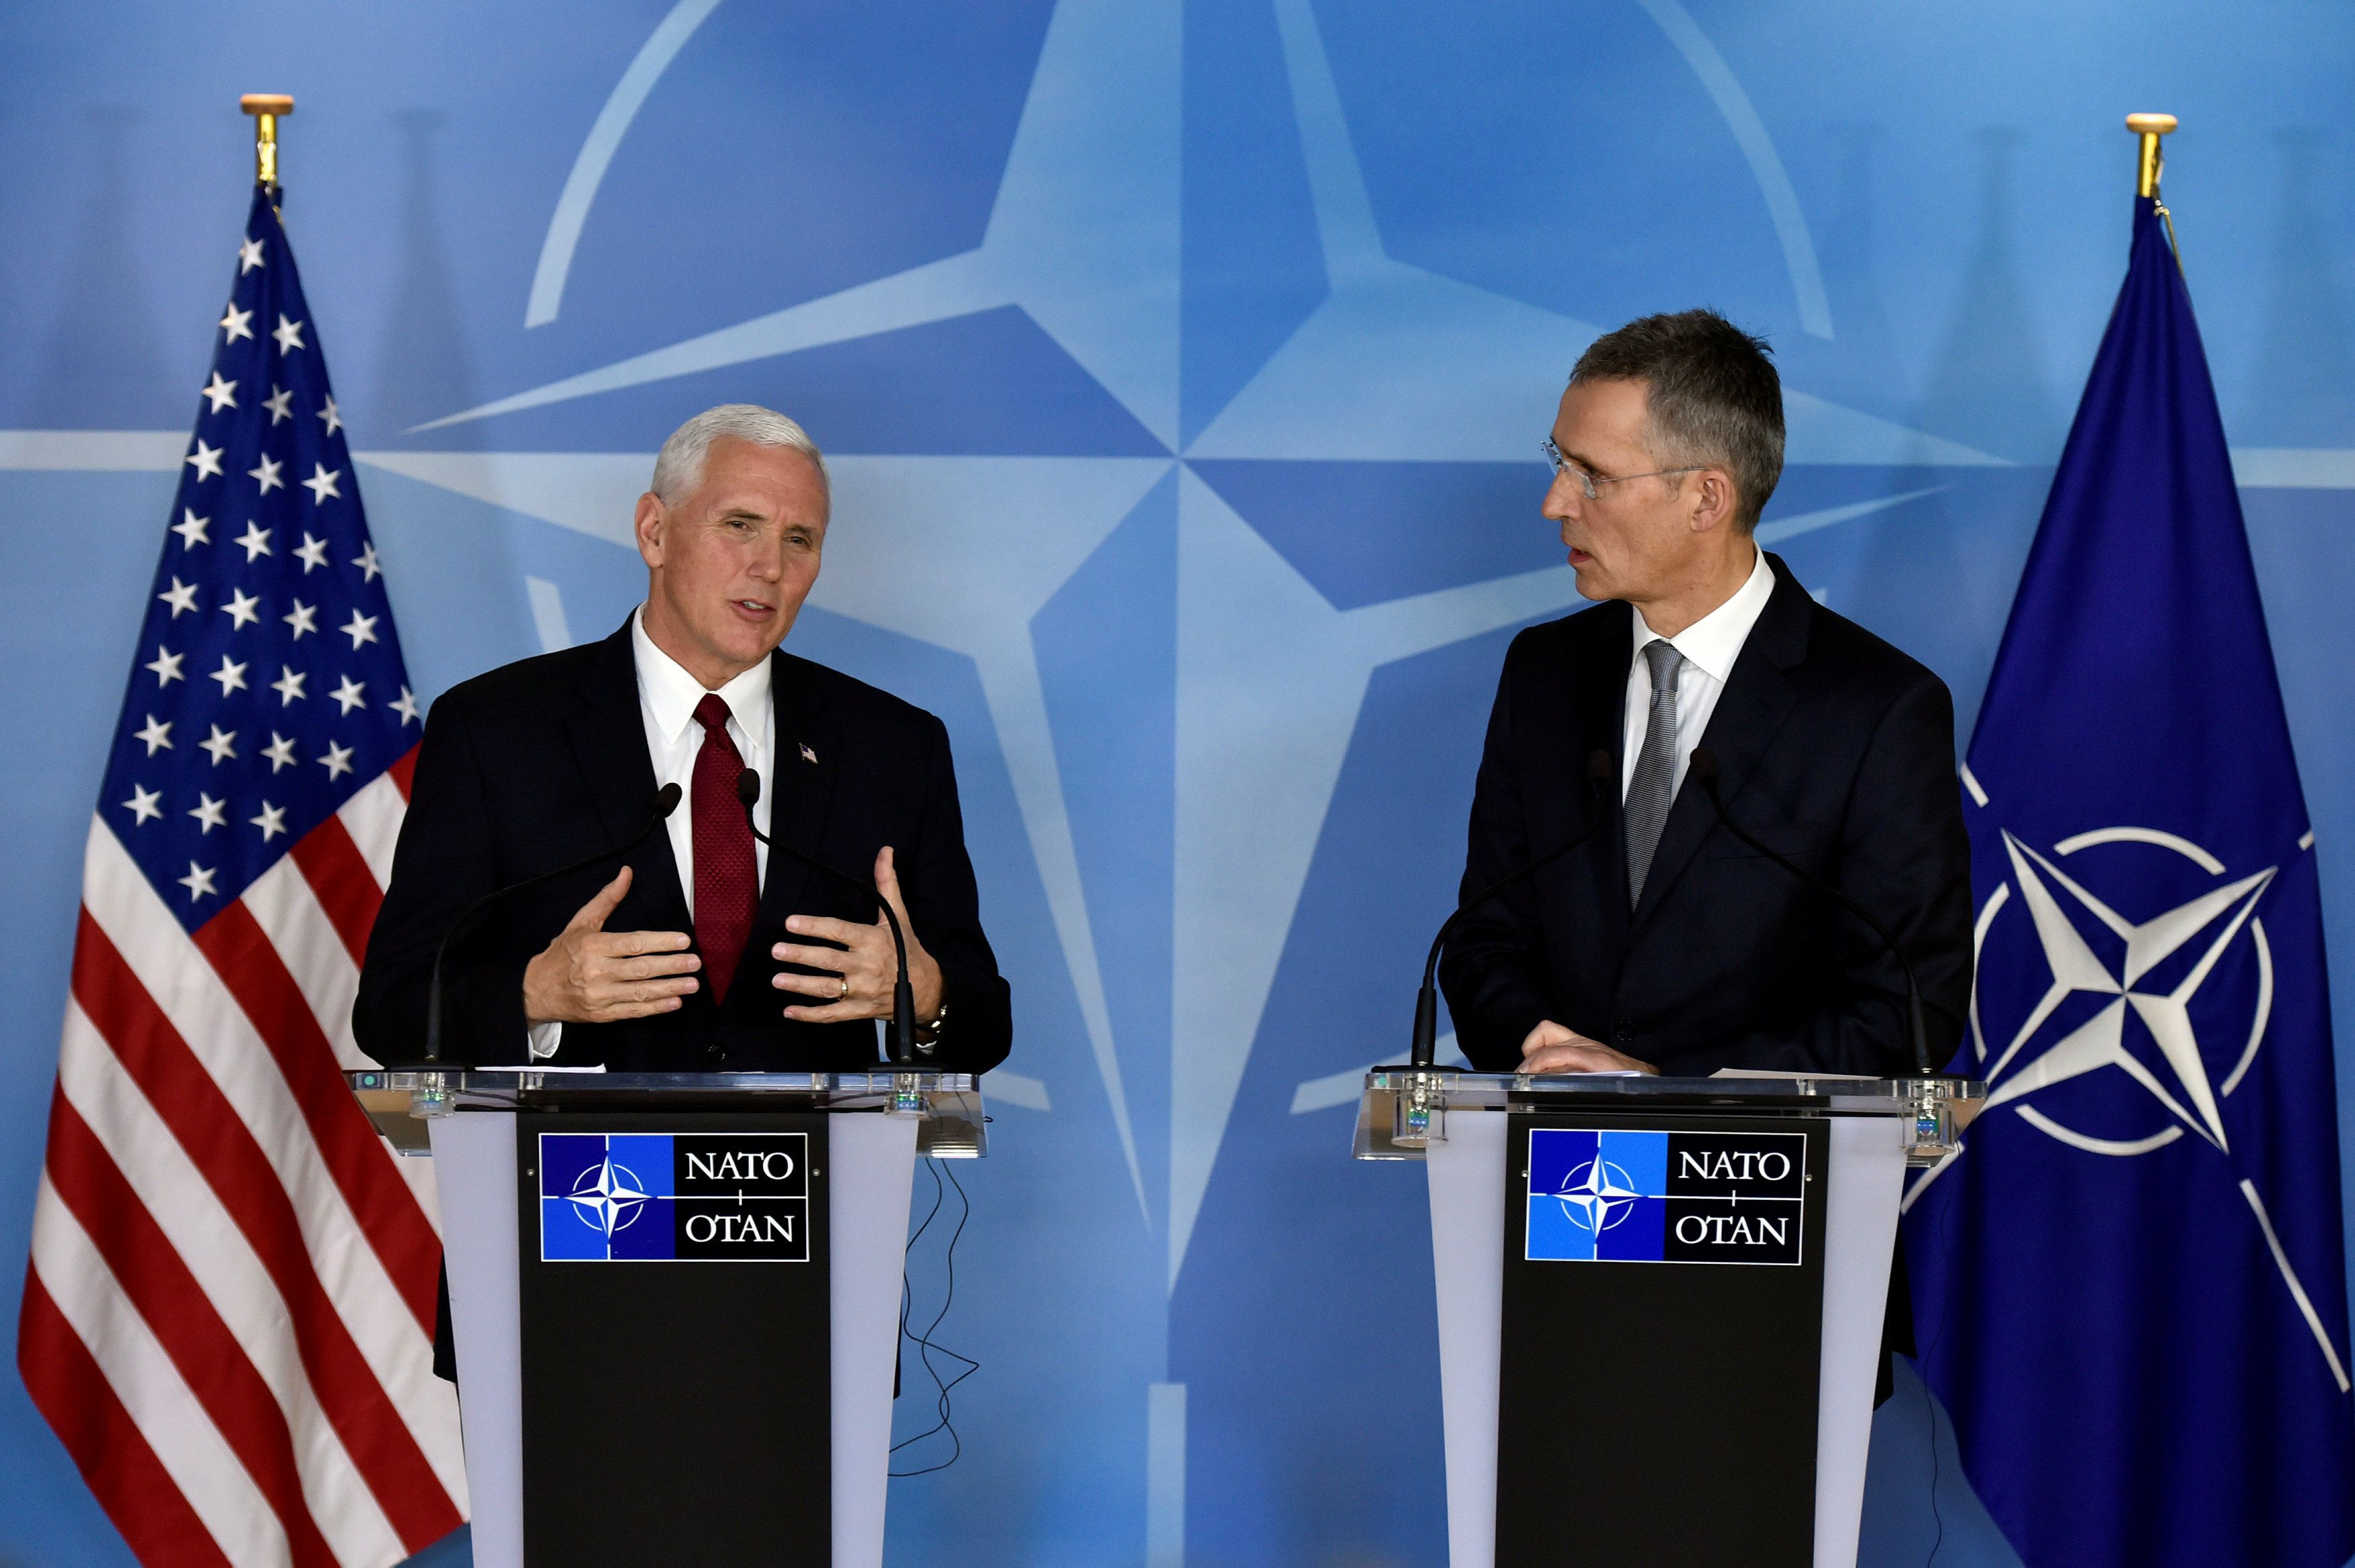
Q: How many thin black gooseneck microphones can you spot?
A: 4